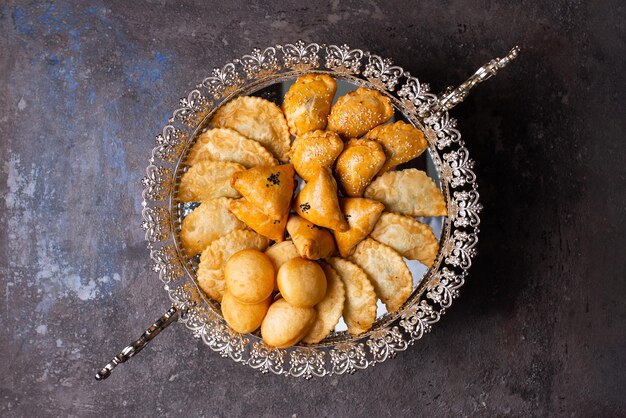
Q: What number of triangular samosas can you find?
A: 5